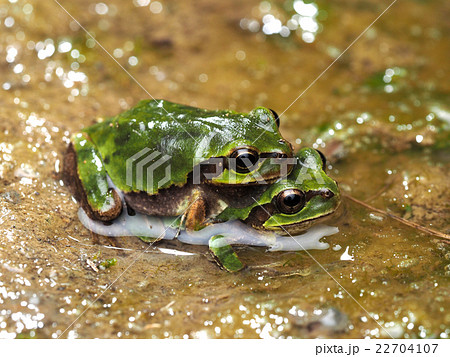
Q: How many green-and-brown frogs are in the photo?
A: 2